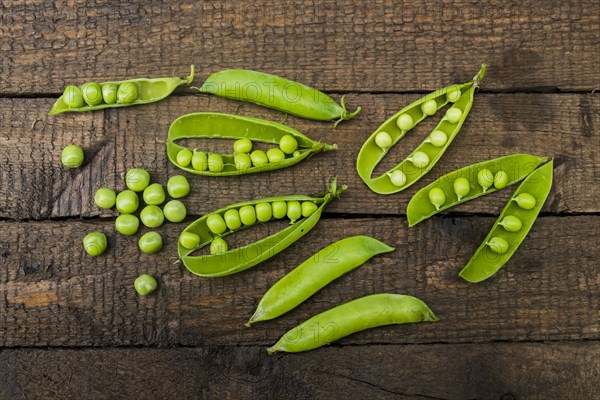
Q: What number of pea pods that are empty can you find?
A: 0